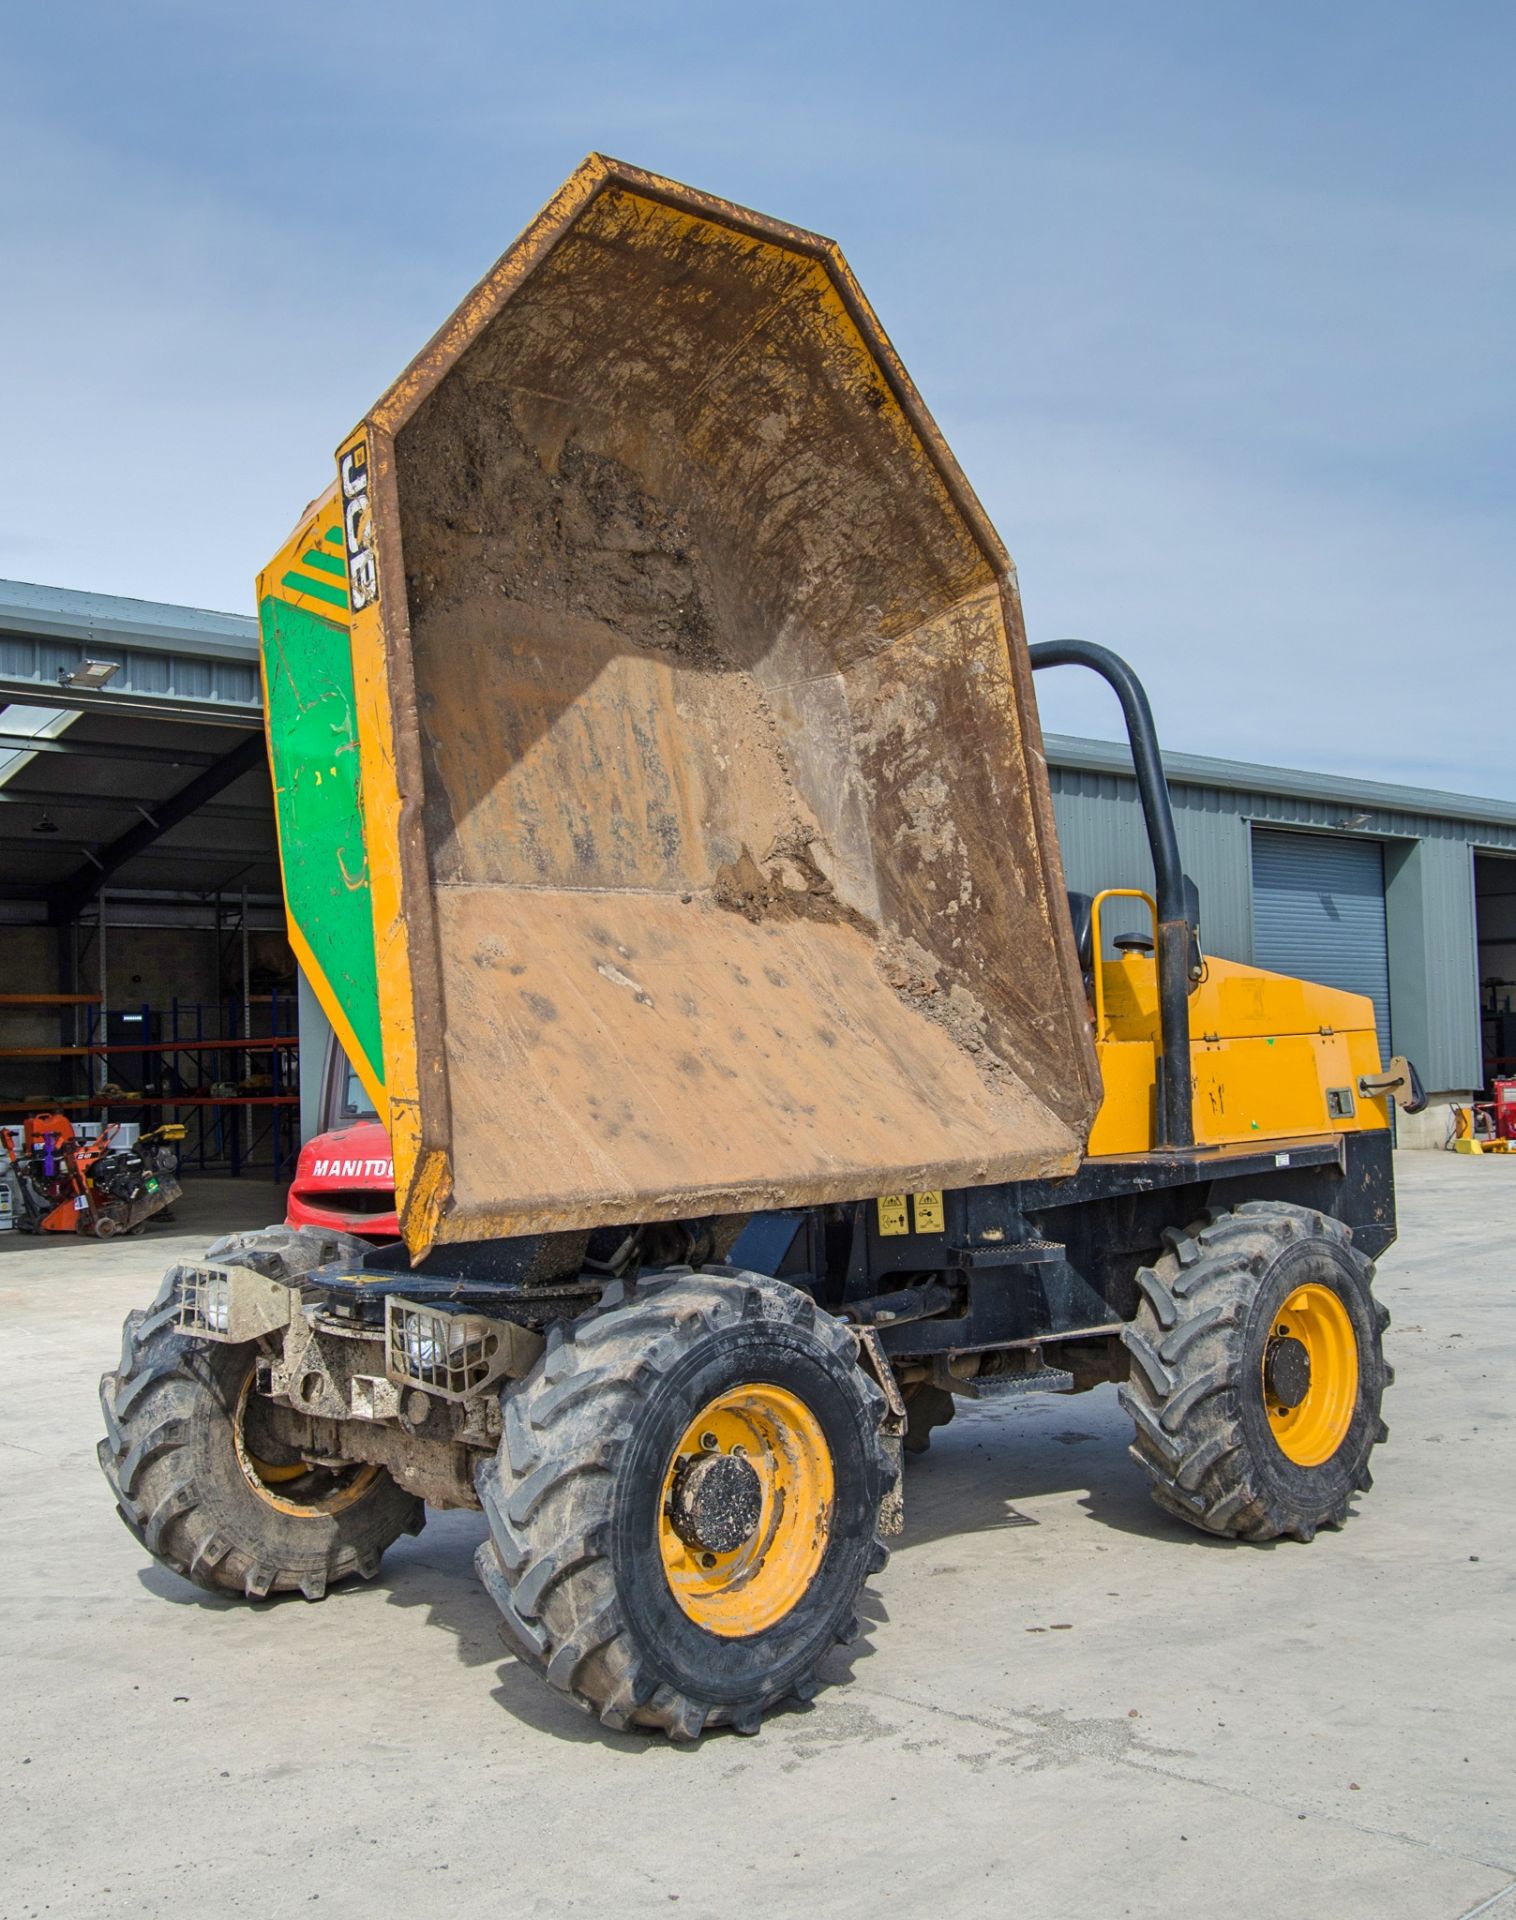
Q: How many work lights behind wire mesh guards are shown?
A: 2